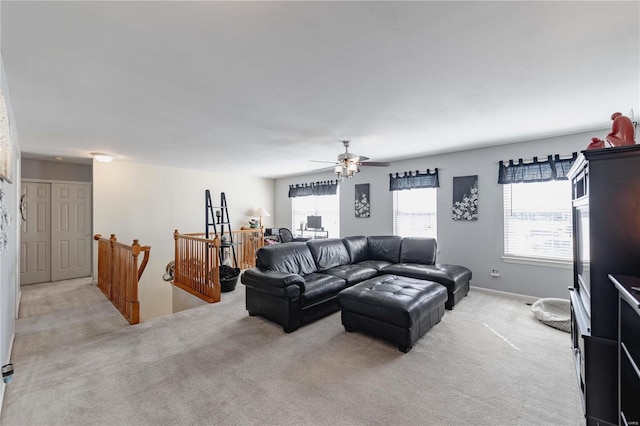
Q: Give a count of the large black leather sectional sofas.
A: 1